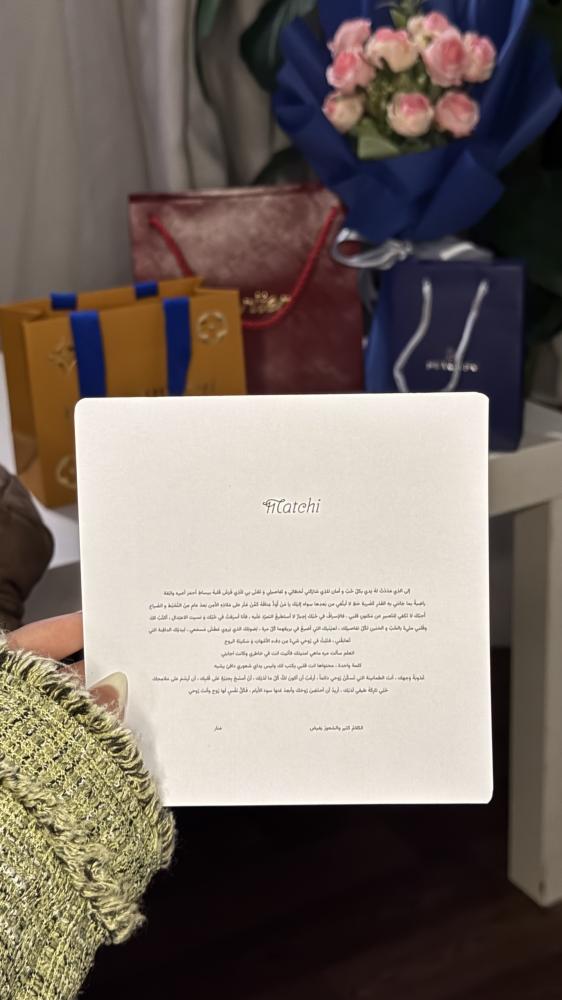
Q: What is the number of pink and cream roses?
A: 9